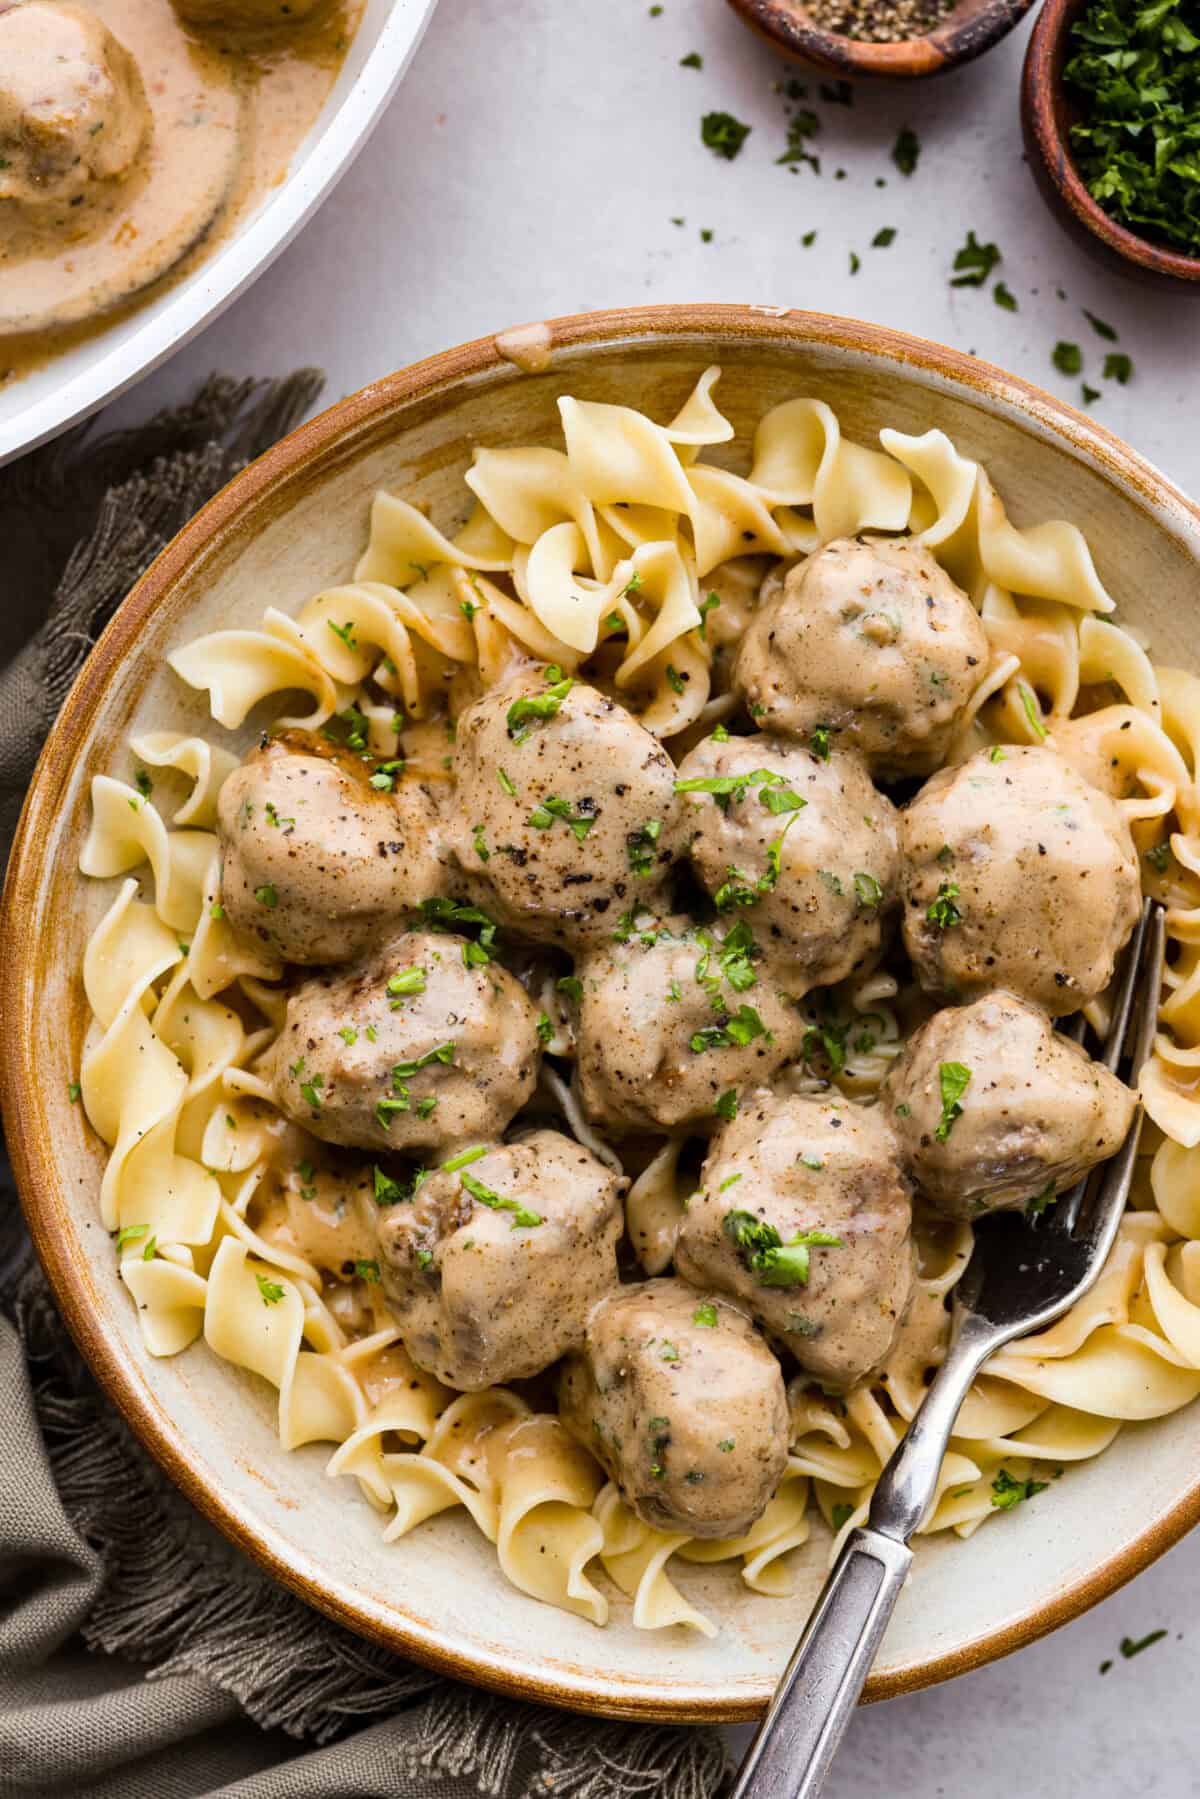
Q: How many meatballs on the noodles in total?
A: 11